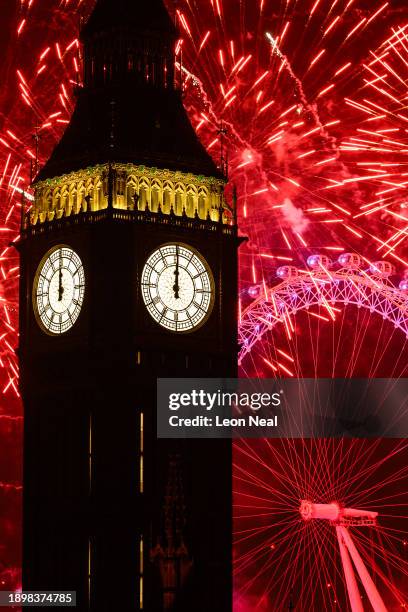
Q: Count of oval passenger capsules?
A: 6